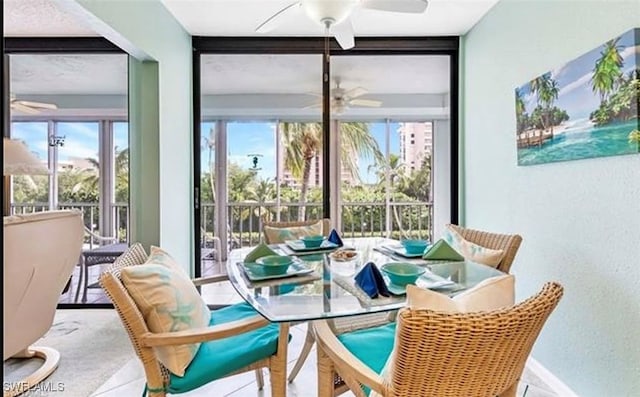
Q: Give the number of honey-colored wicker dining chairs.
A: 4